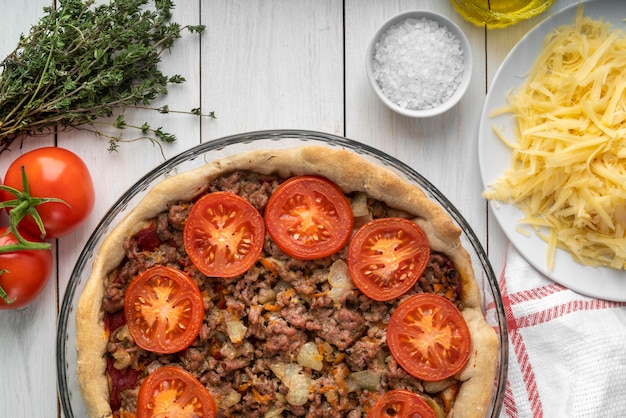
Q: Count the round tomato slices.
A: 7